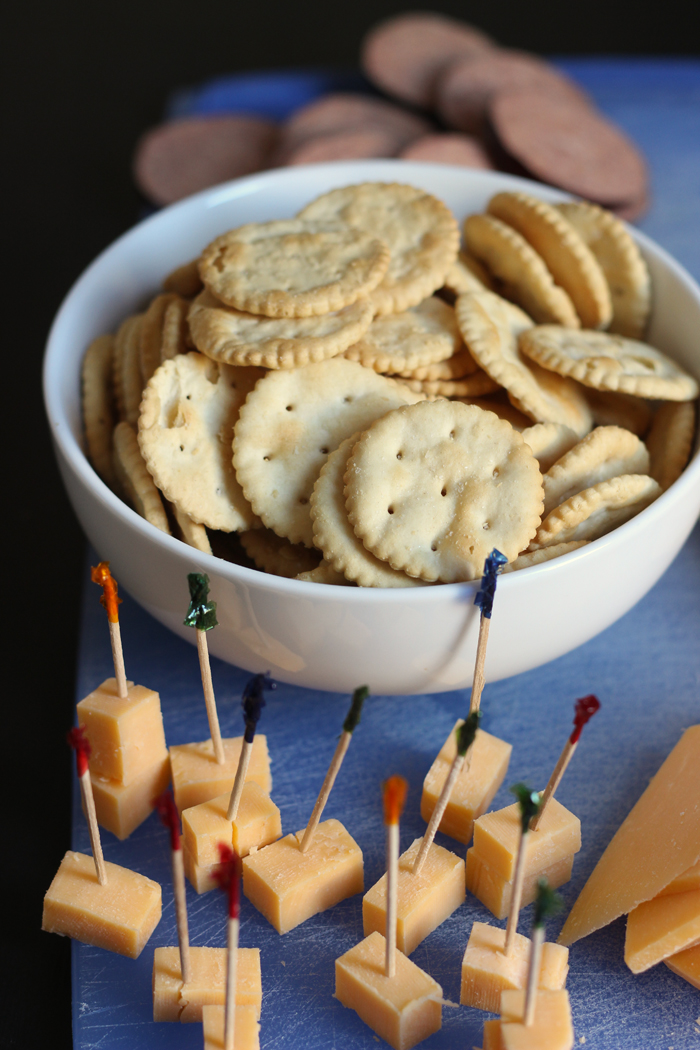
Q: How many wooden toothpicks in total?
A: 13